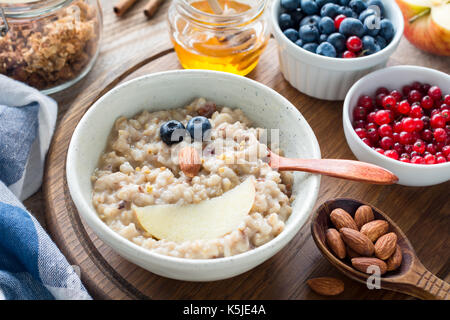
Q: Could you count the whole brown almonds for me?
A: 10